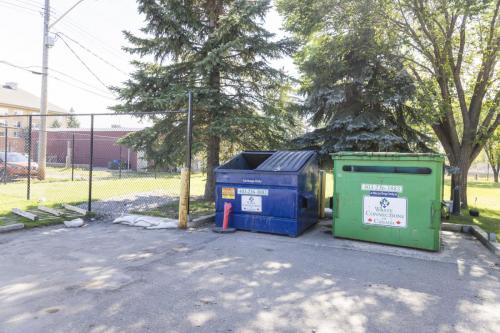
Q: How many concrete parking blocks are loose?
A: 3